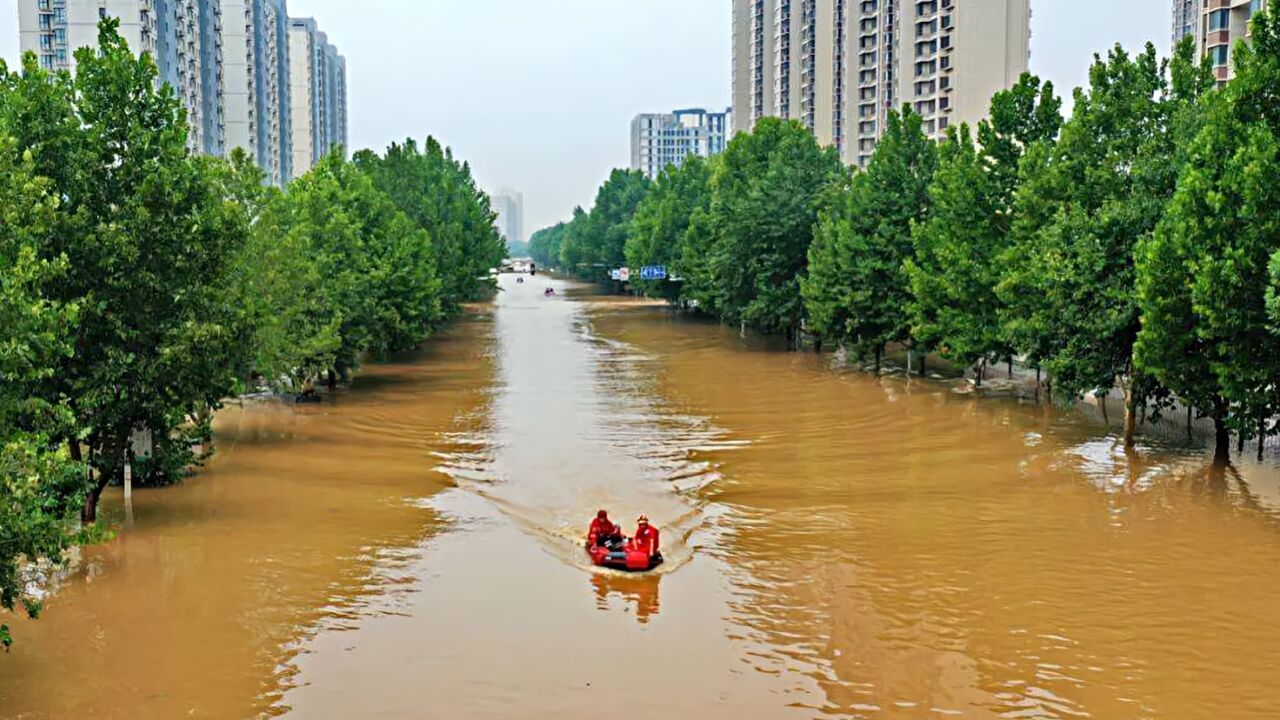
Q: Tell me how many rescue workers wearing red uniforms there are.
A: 2